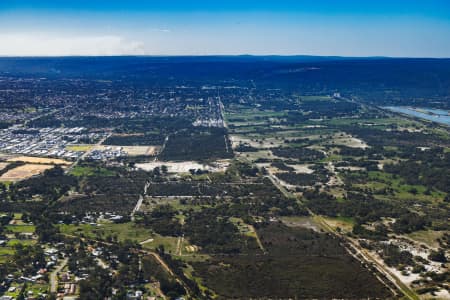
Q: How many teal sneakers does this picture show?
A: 0